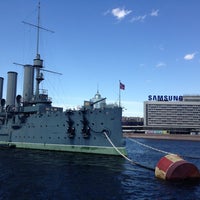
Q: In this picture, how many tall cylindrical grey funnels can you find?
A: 3